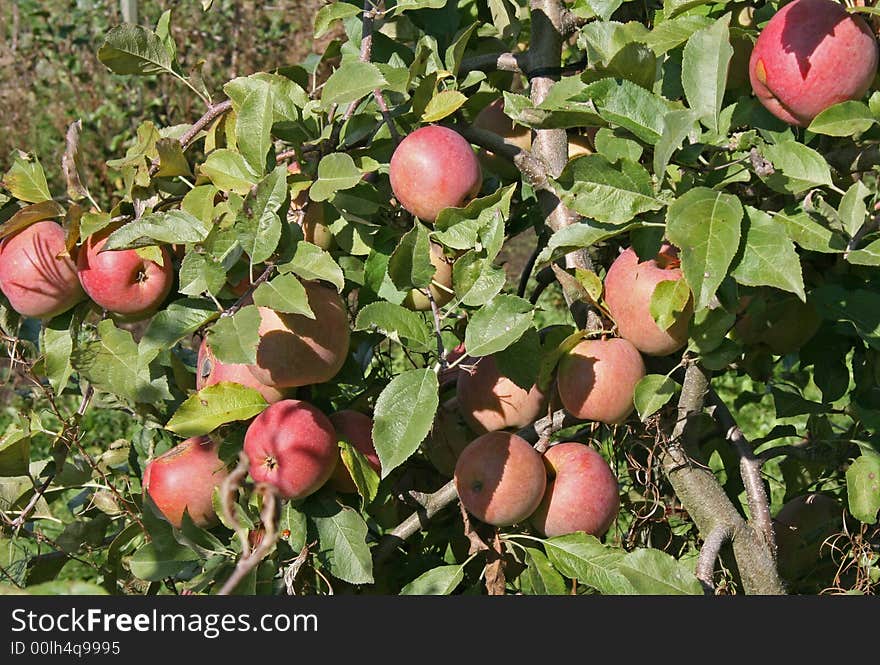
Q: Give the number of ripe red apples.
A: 14